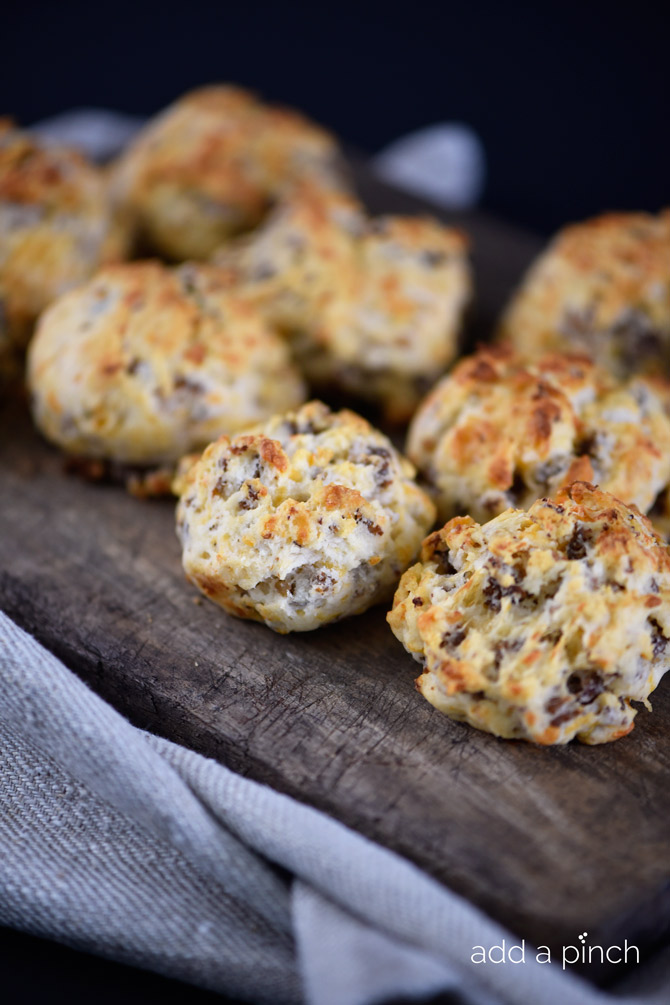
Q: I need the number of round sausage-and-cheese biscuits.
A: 8